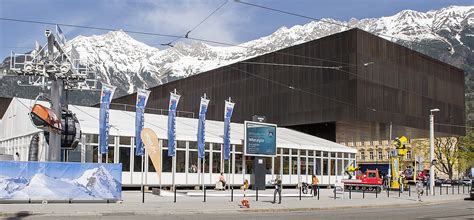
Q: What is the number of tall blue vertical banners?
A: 5